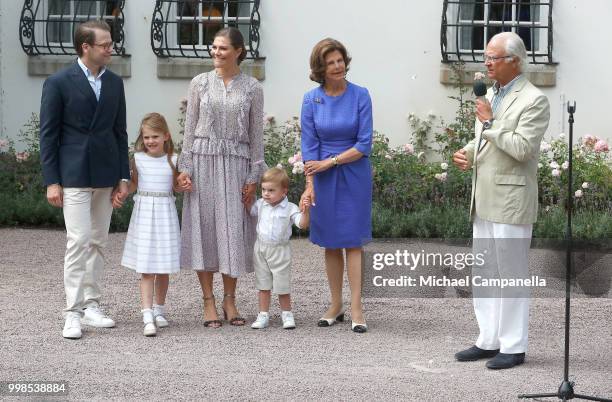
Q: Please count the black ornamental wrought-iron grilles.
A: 3